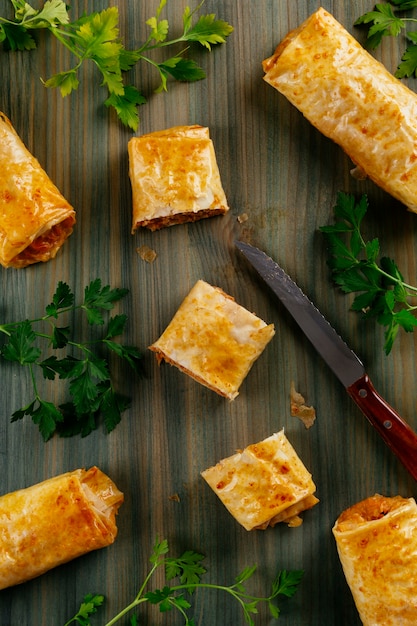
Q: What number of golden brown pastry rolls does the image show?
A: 7